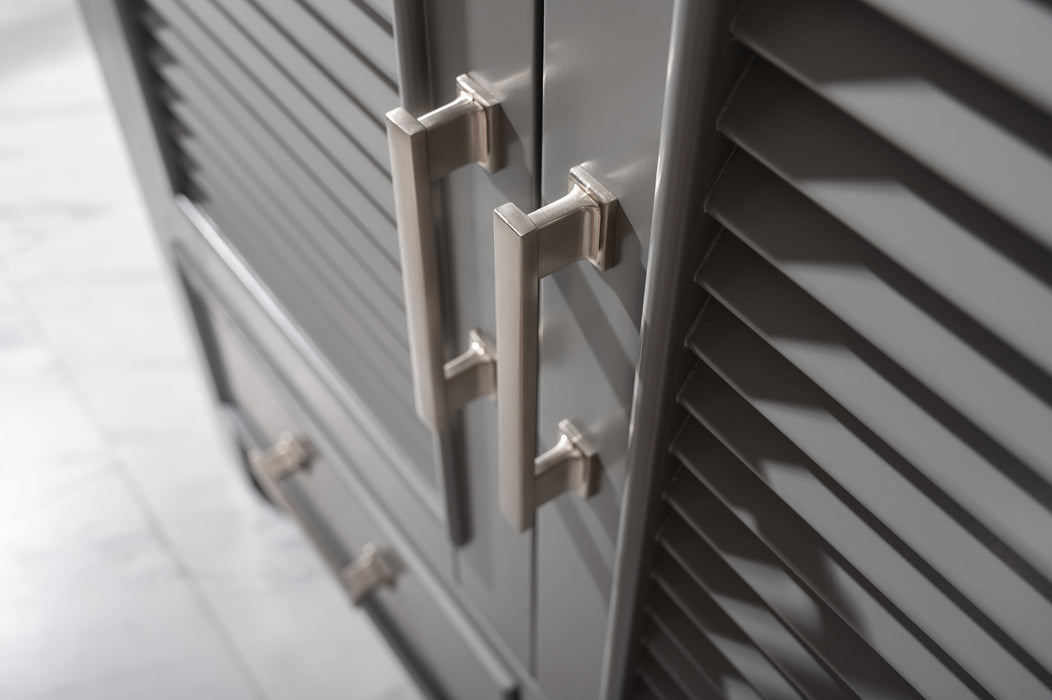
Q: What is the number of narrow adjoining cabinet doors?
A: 2